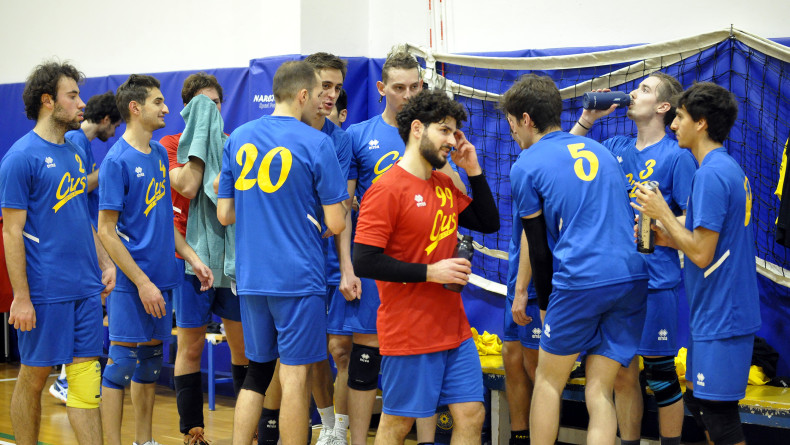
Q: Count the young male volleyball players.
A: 13